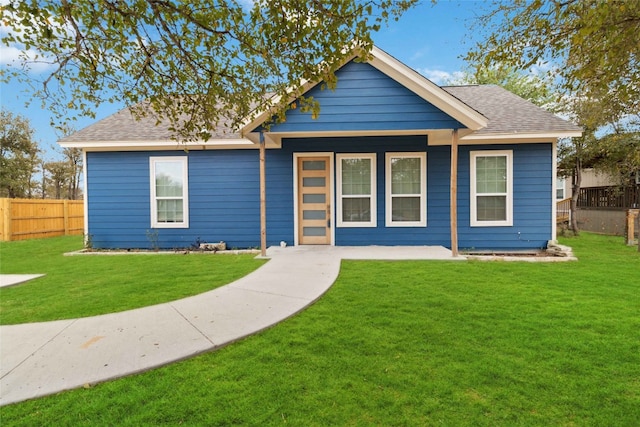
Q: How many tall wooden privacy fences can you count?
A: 1